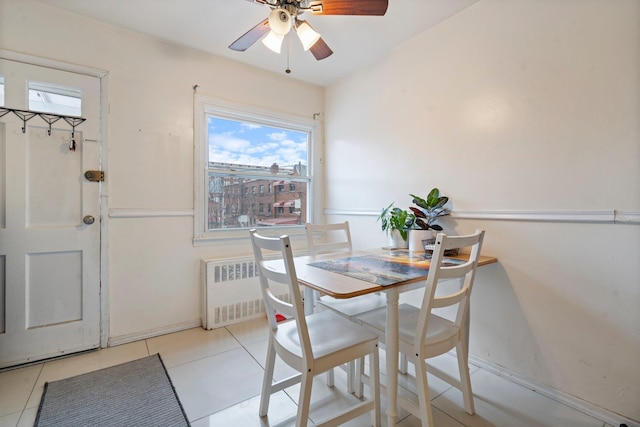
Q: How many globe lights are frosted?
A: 3